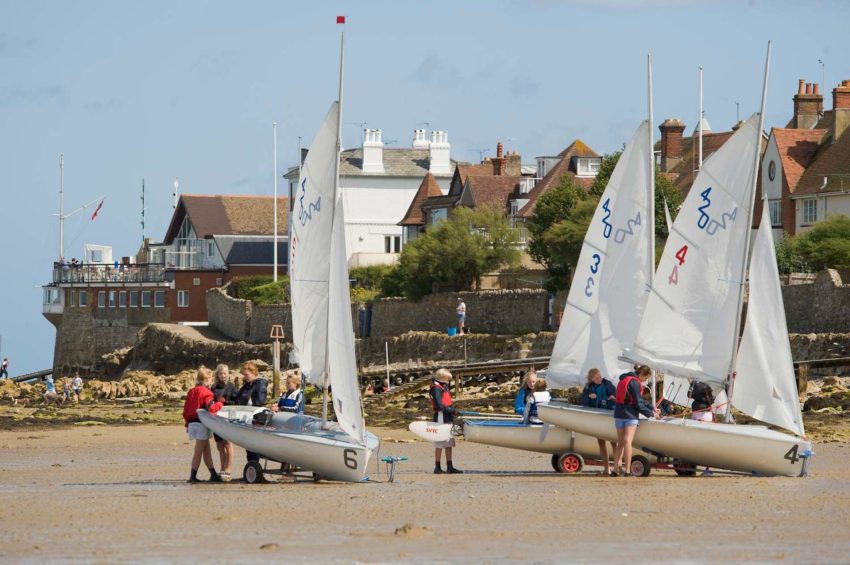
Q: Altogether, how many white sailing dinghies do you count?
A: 3